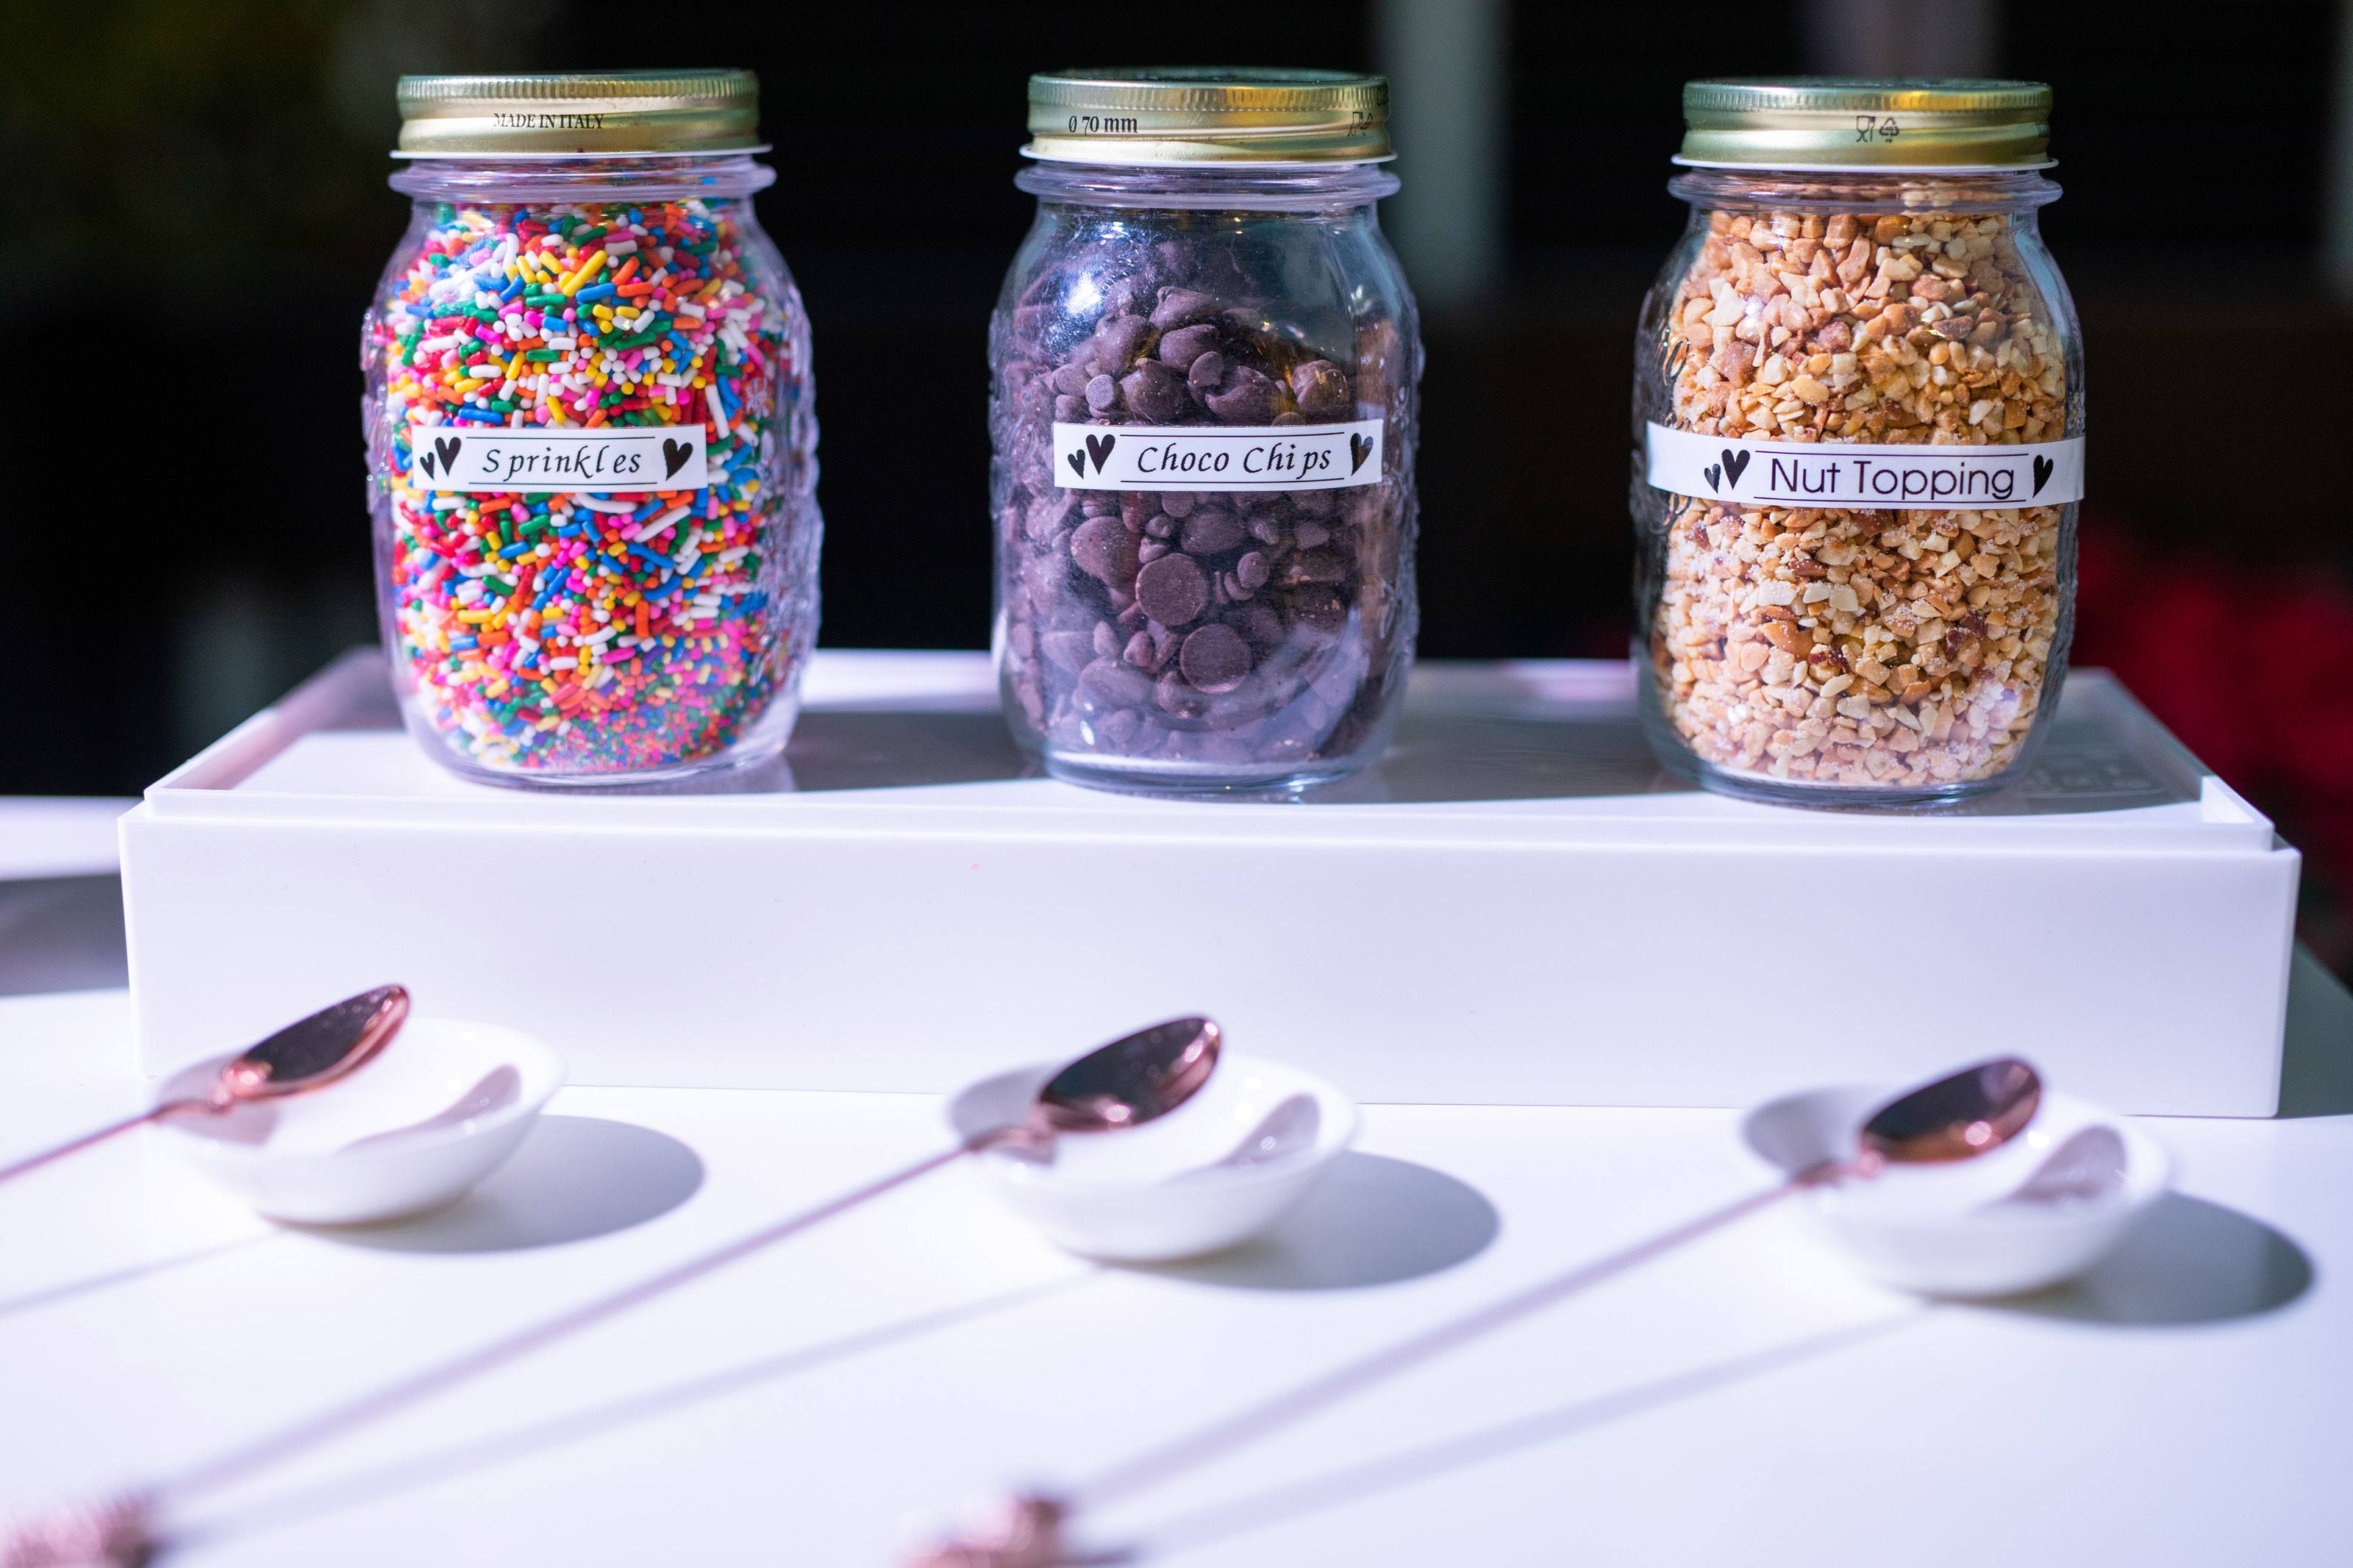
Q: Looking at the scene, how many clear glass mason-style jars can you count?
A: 3